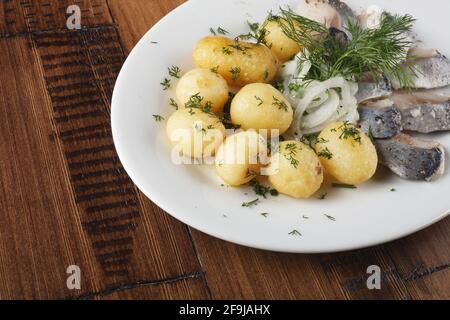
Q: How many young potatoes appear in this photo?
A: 8